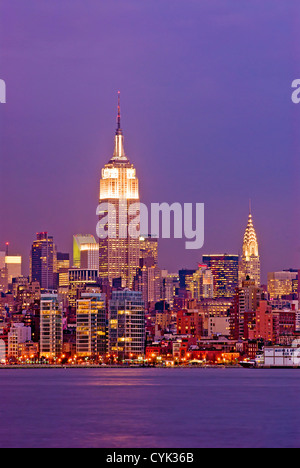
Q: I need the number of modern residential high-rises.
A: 3